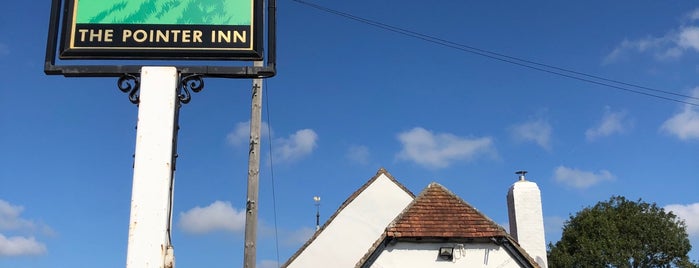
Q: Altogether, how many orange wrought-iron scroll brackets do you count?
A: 0